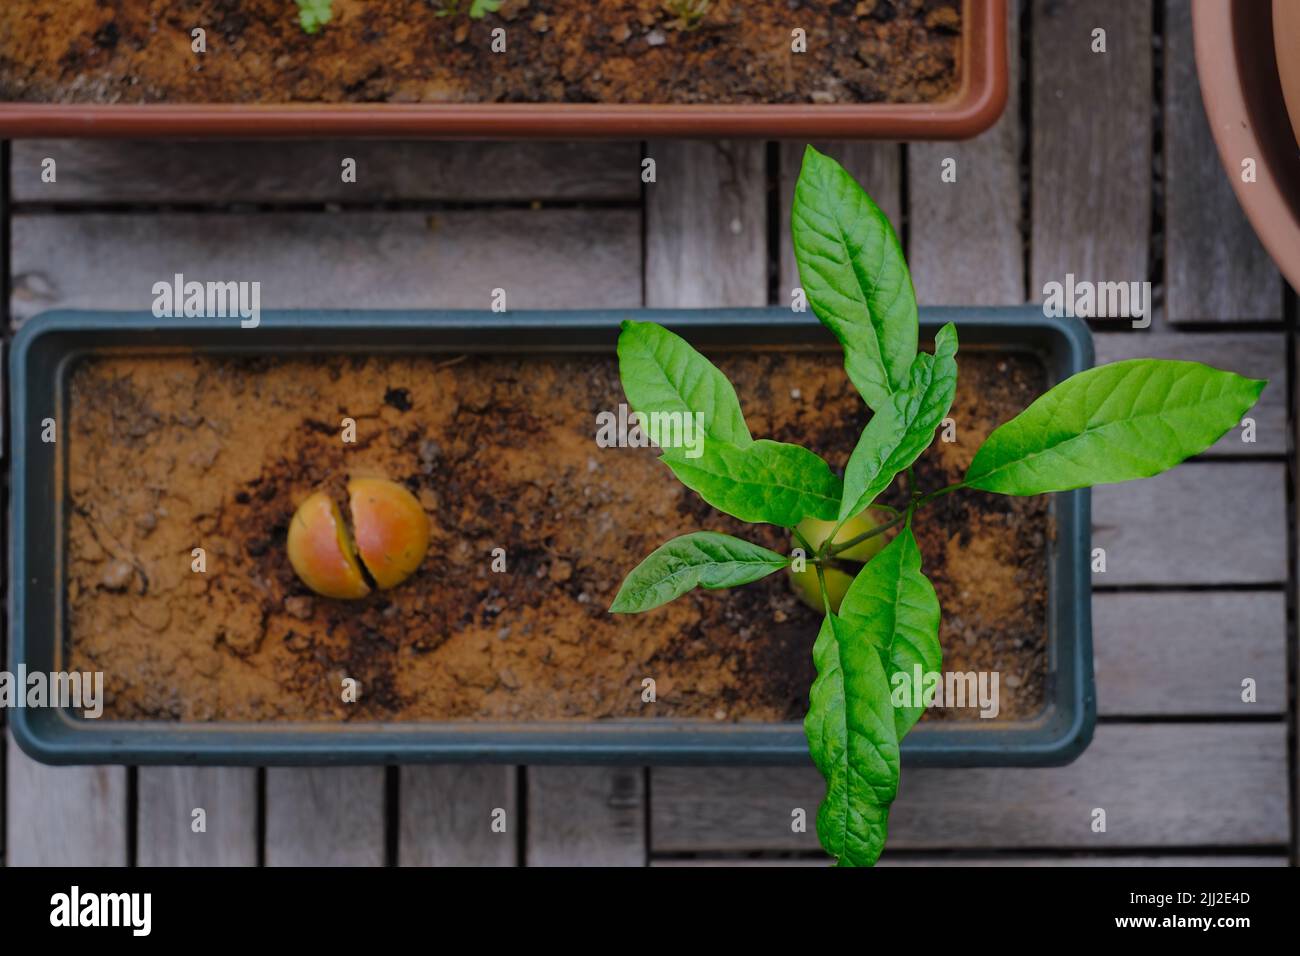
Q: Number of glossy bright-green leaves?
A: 8